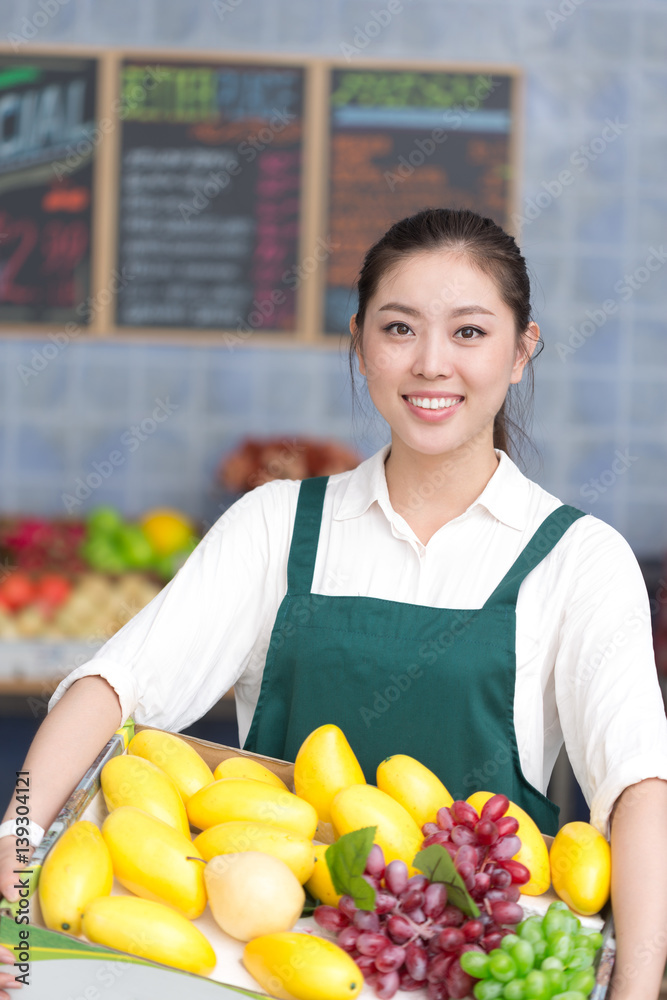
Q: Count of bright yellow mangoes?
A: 15